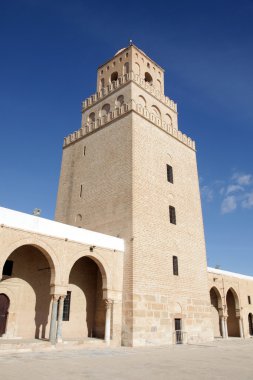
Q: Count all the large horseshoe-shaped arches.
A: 4